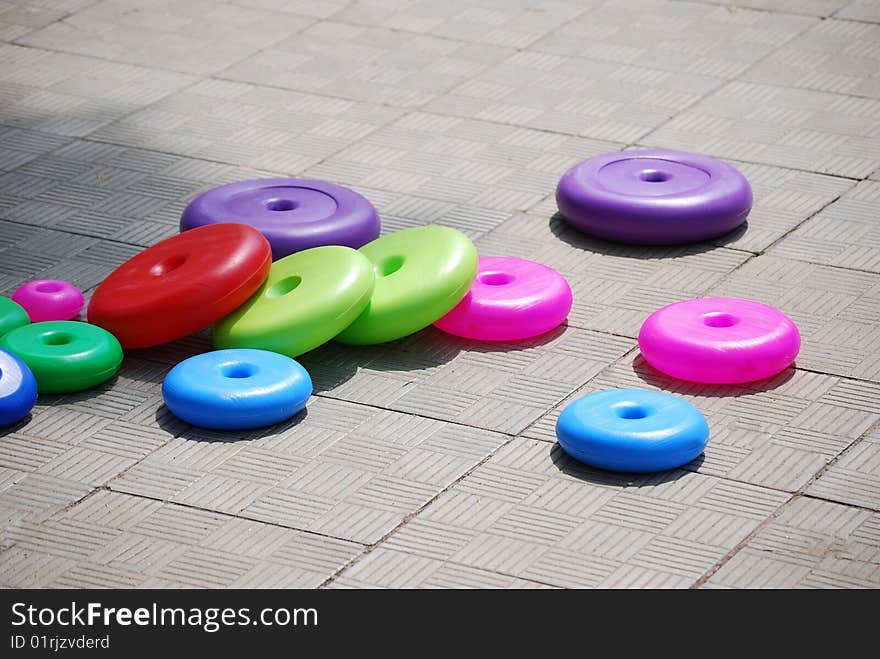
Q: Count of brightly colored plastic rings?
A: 13